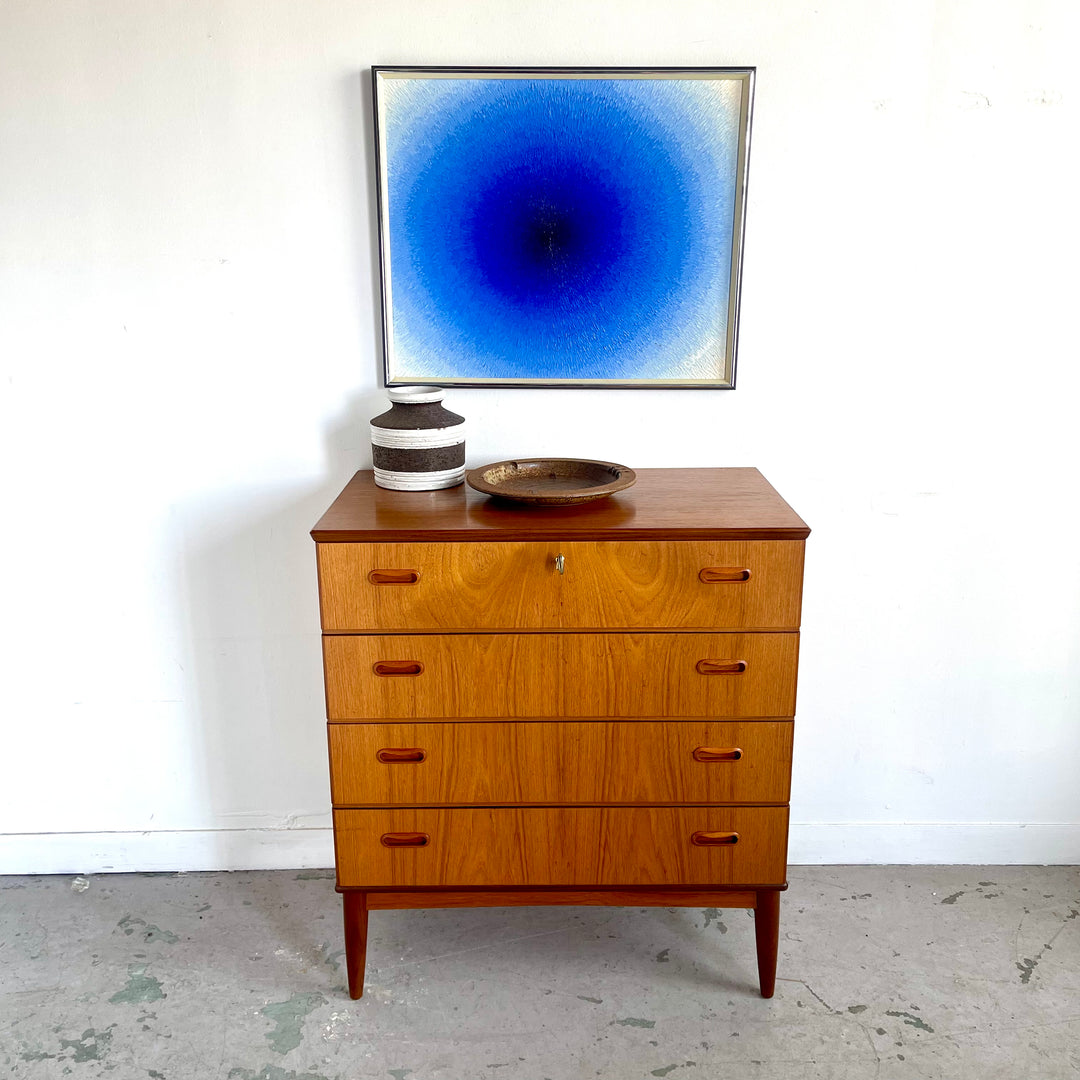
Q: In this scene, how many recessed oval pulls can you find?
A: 8